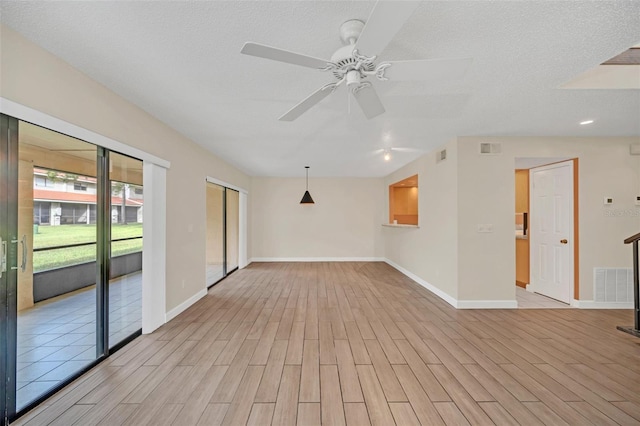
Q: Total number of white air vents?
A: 3